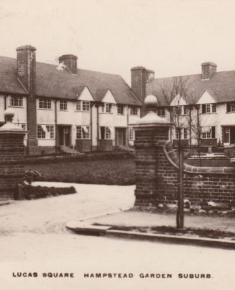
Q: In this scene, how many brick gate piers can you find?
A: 2